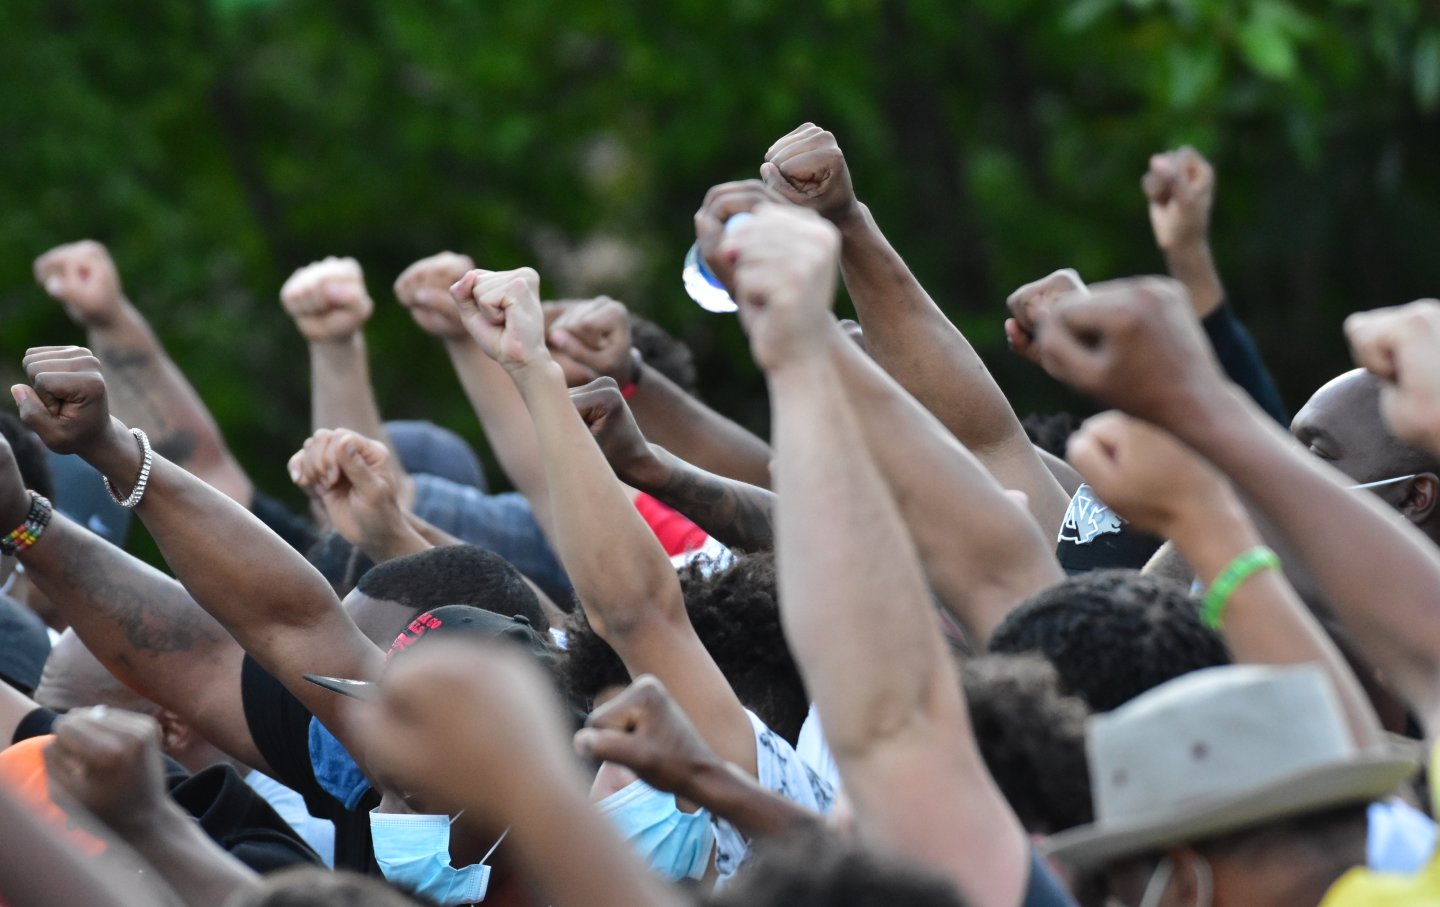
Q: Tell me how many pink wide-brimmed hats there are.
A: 0